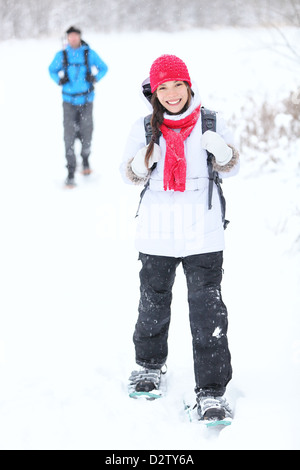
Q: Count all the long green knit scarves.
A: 0